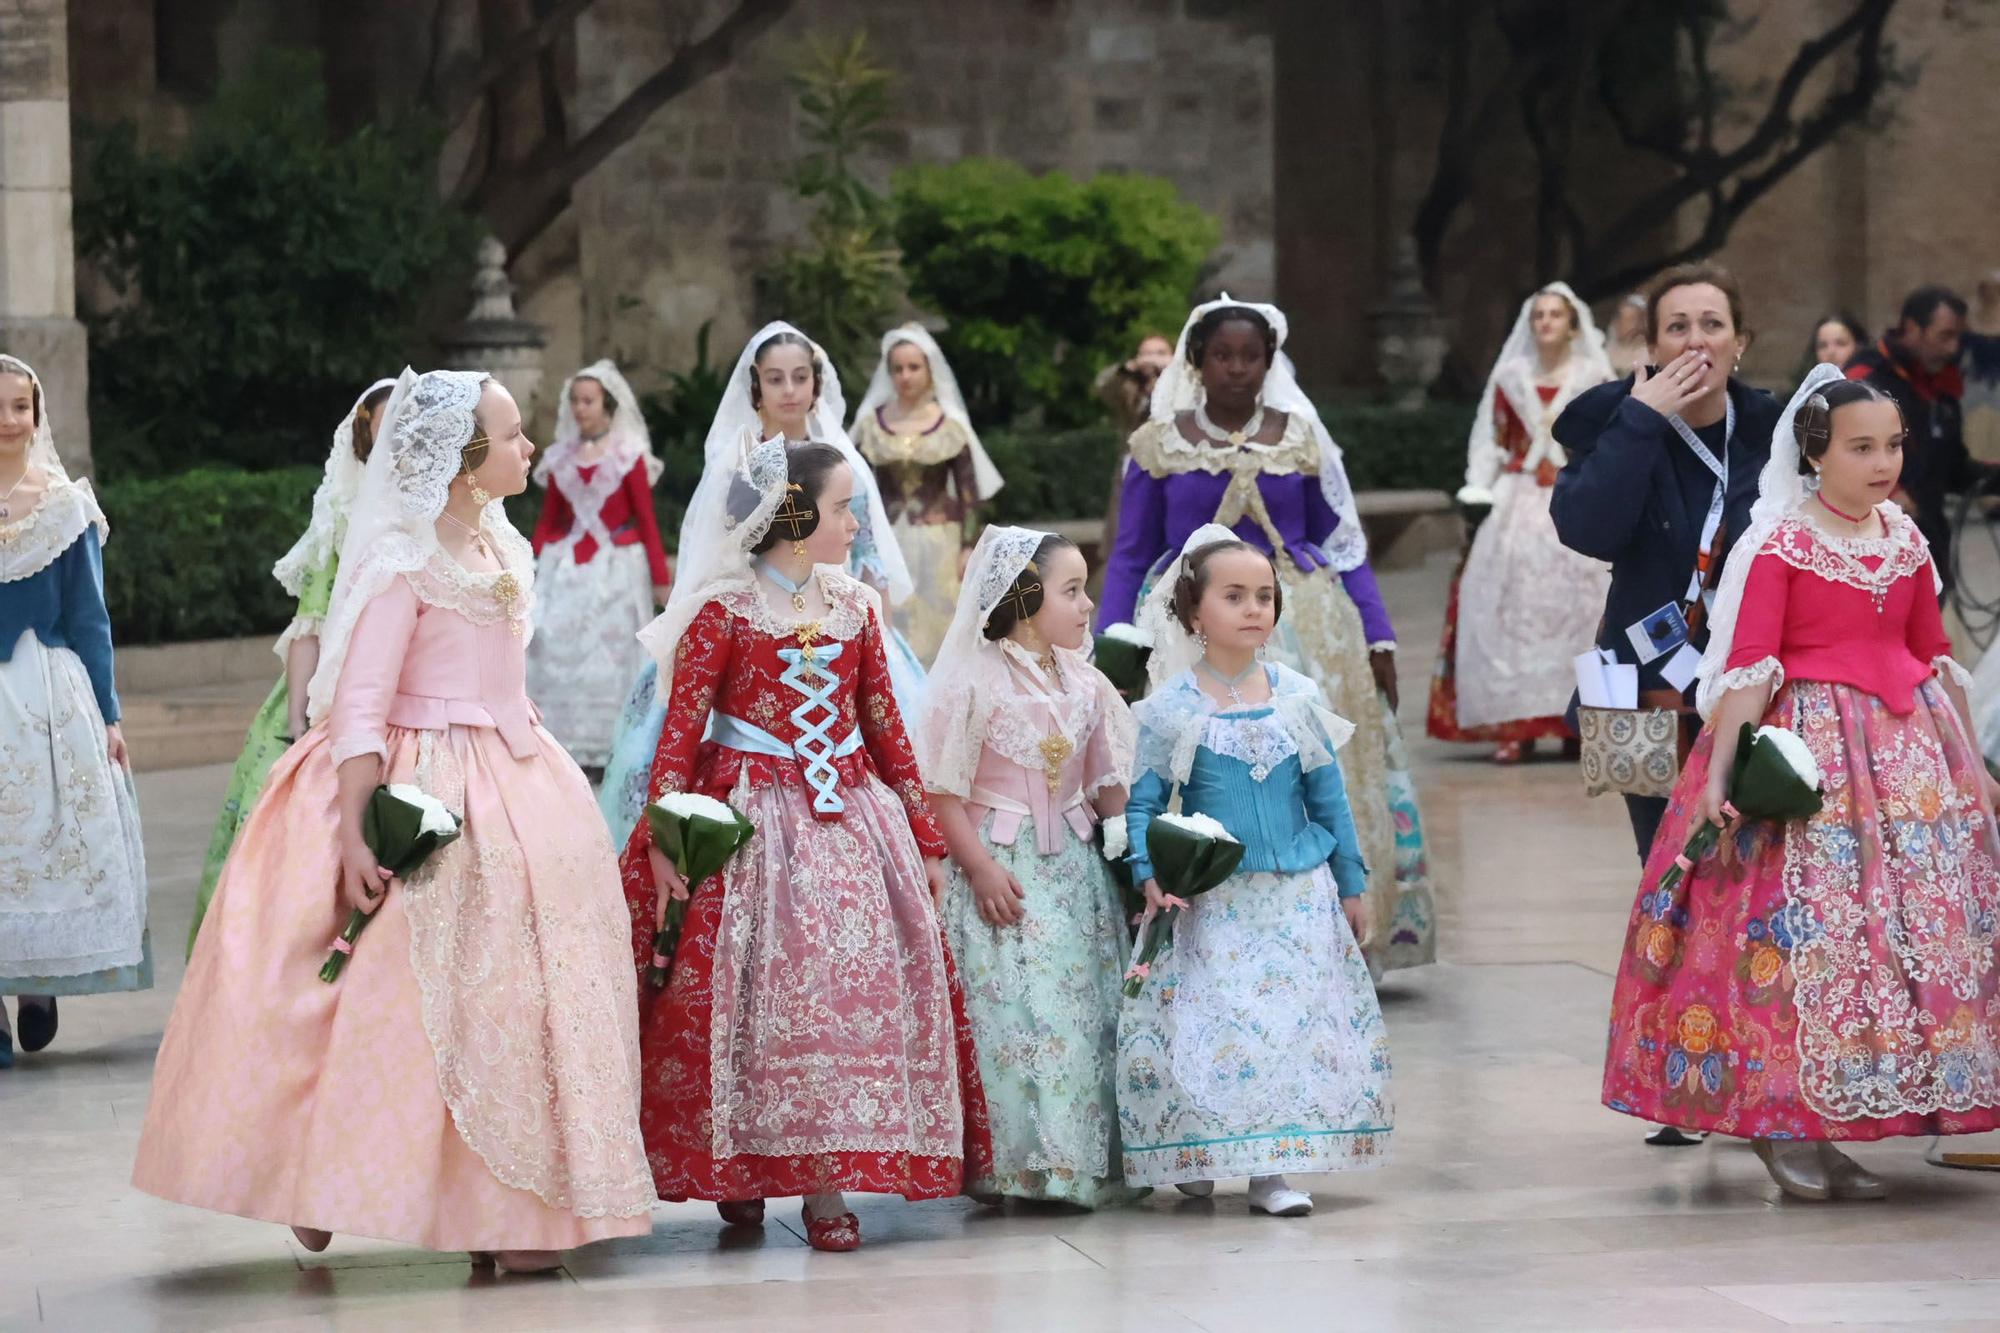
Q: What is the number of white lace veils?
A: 12